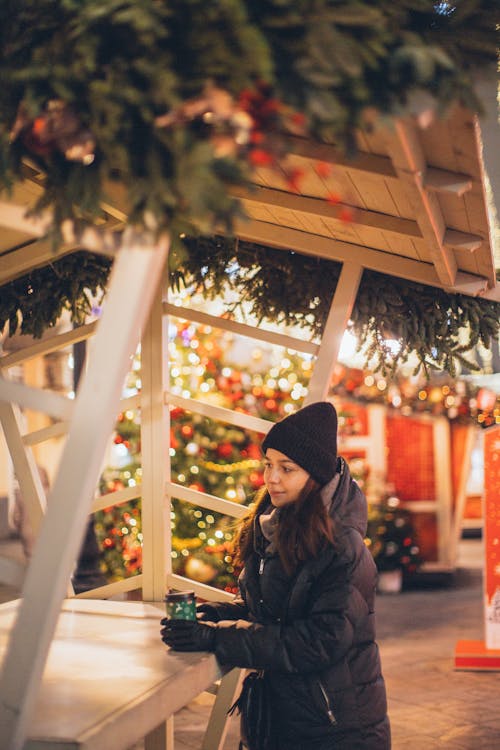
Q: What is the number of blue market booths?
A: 0